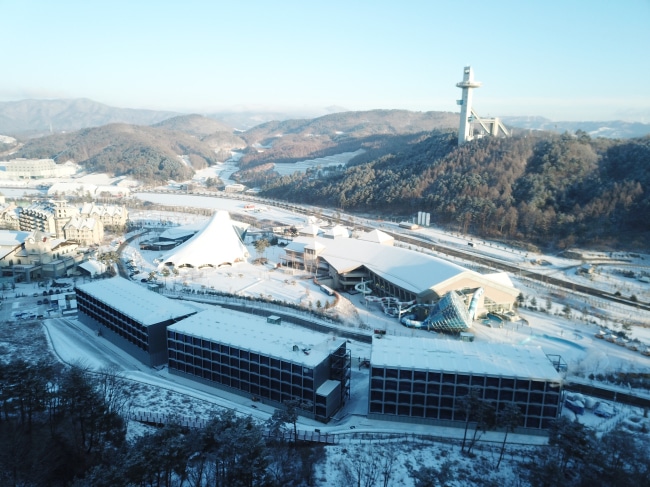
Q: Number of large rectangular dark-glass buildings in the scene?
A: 3